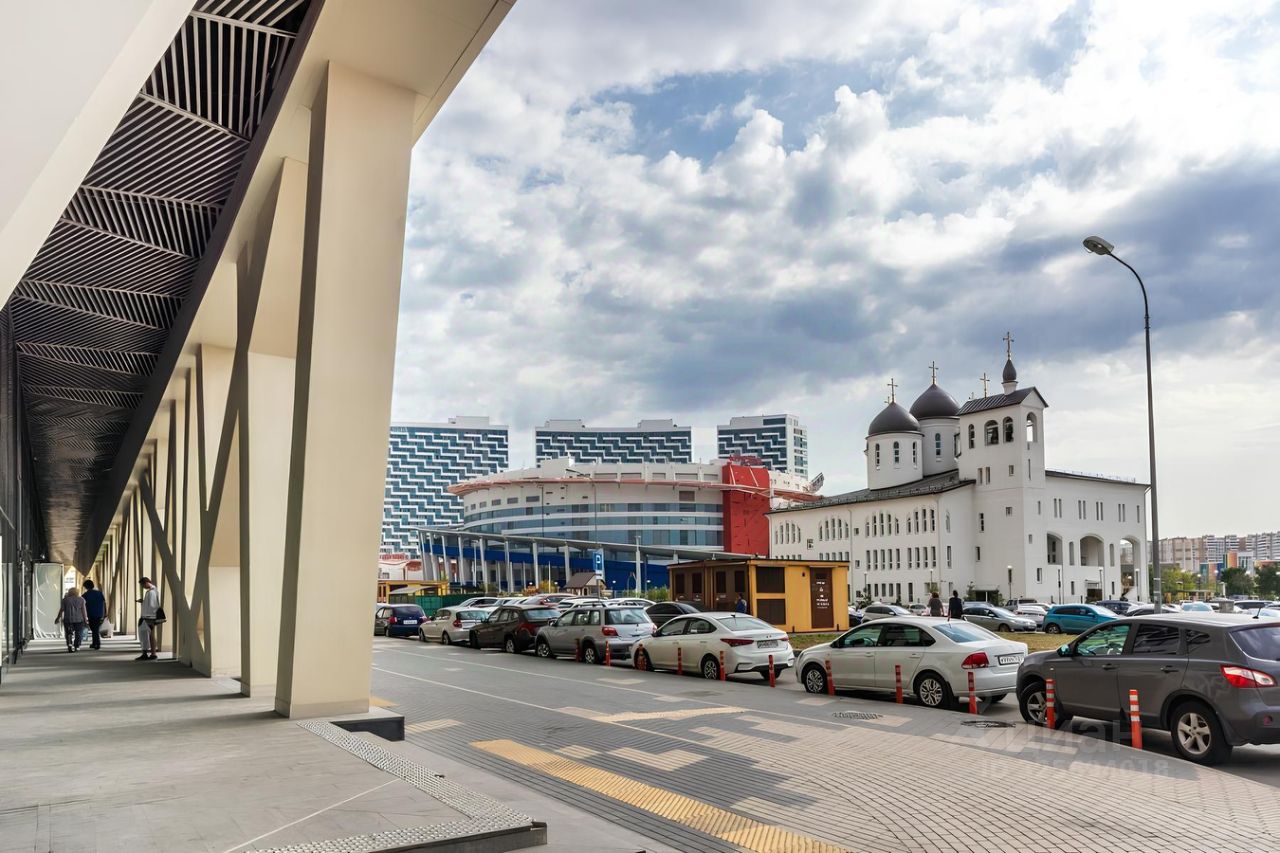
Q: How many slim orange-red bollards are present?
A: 11